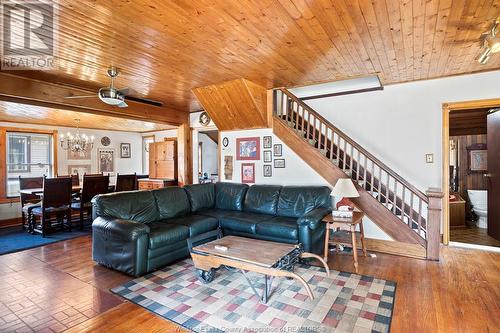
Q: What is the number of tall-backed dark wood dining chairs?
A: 6